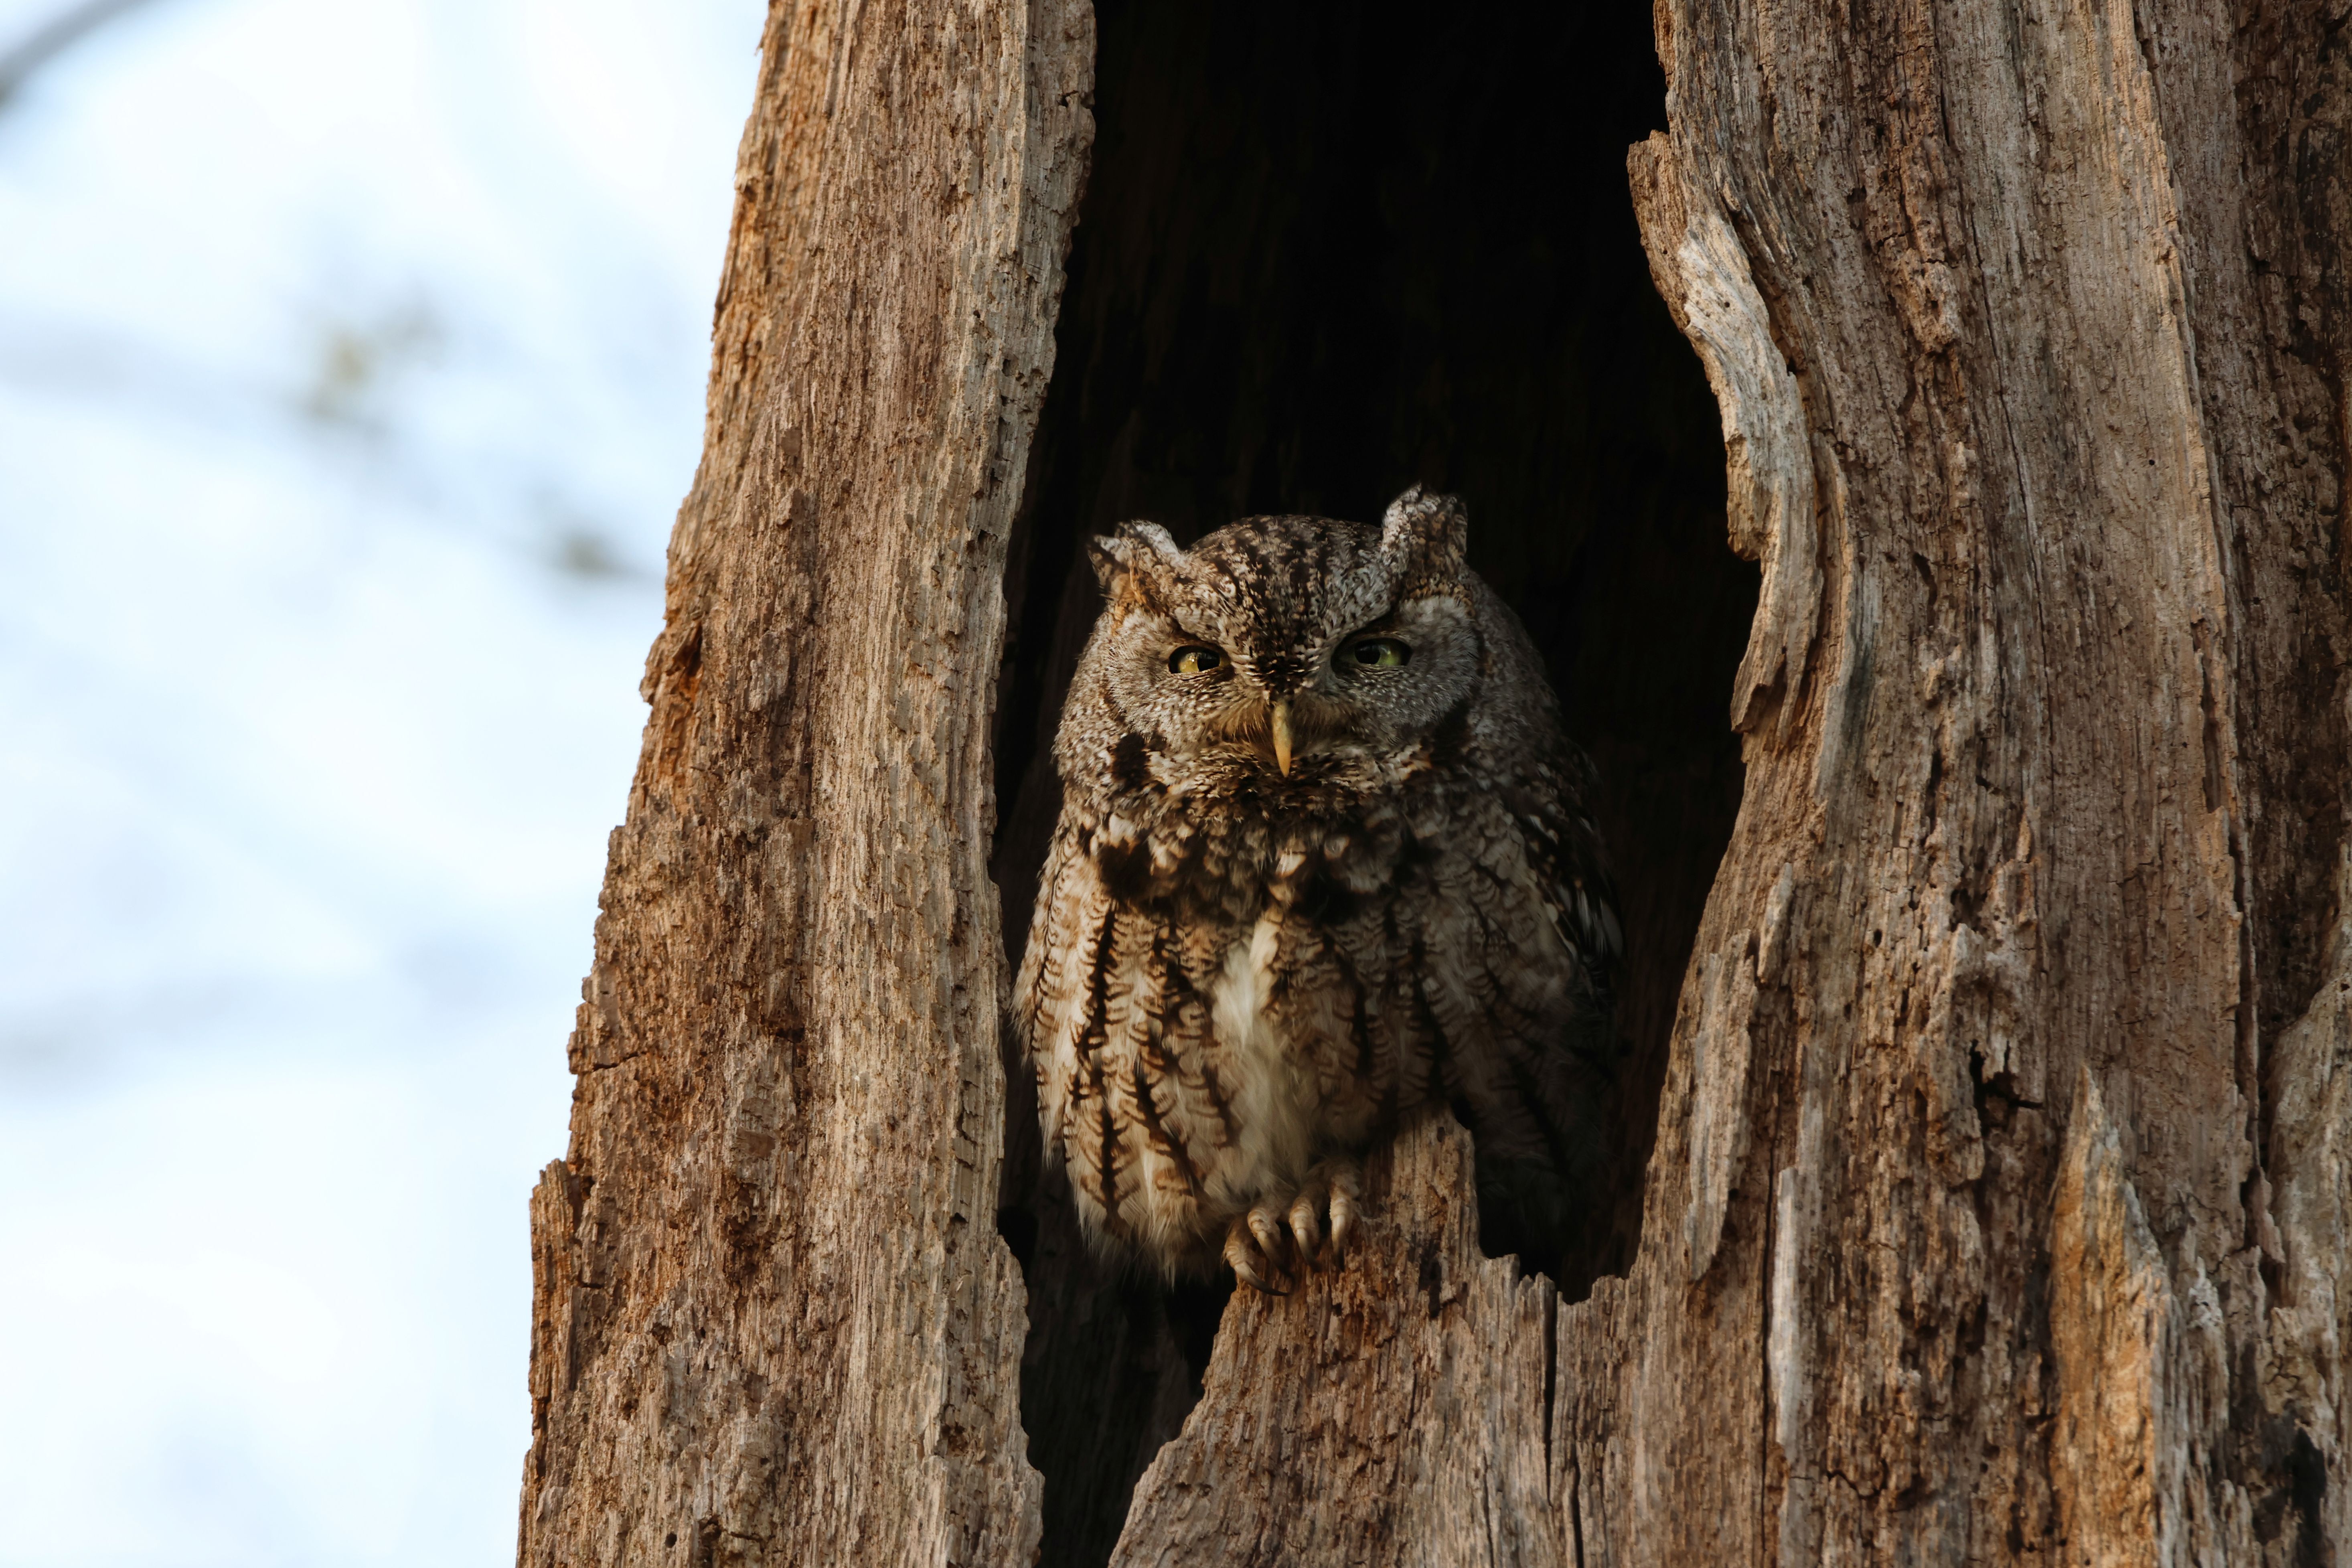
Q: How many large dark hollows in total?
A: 1